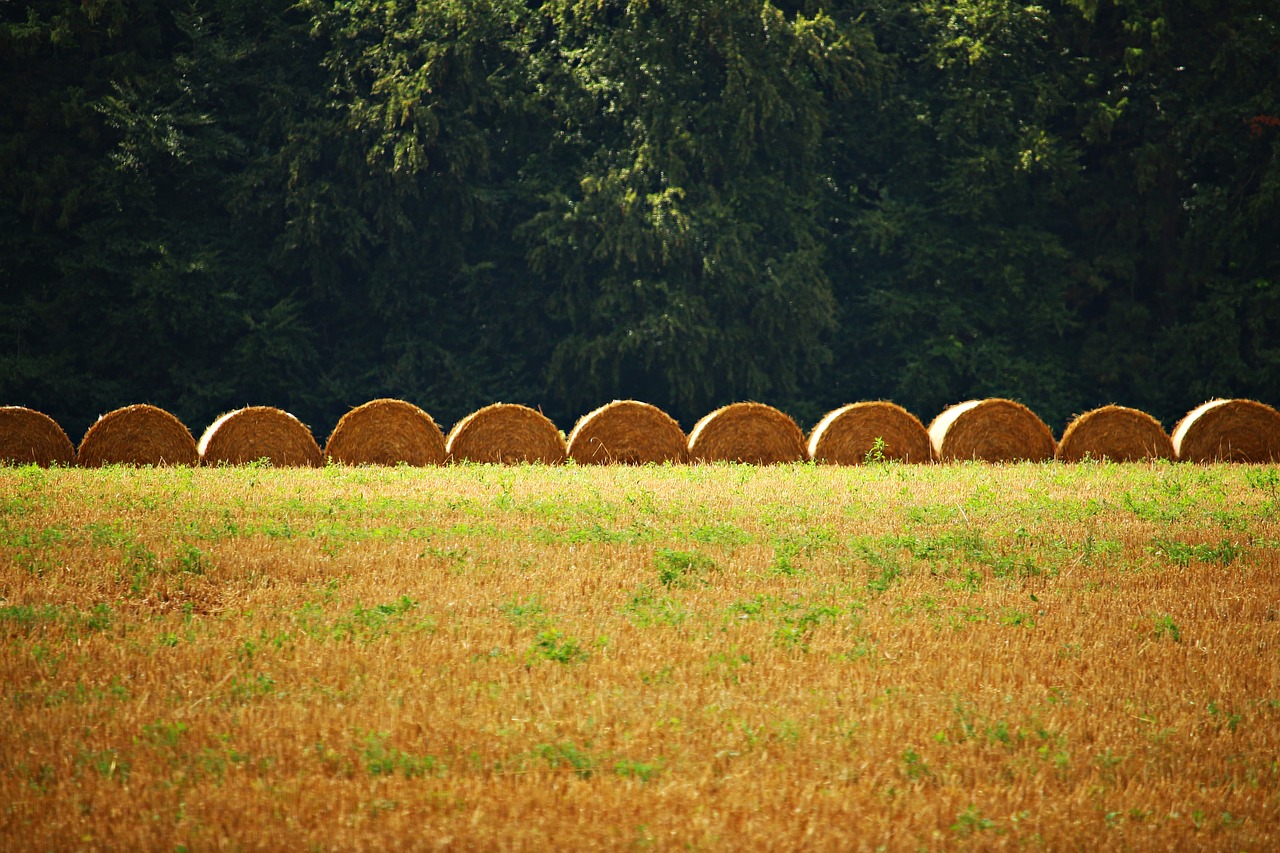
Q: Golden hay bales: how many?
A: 11